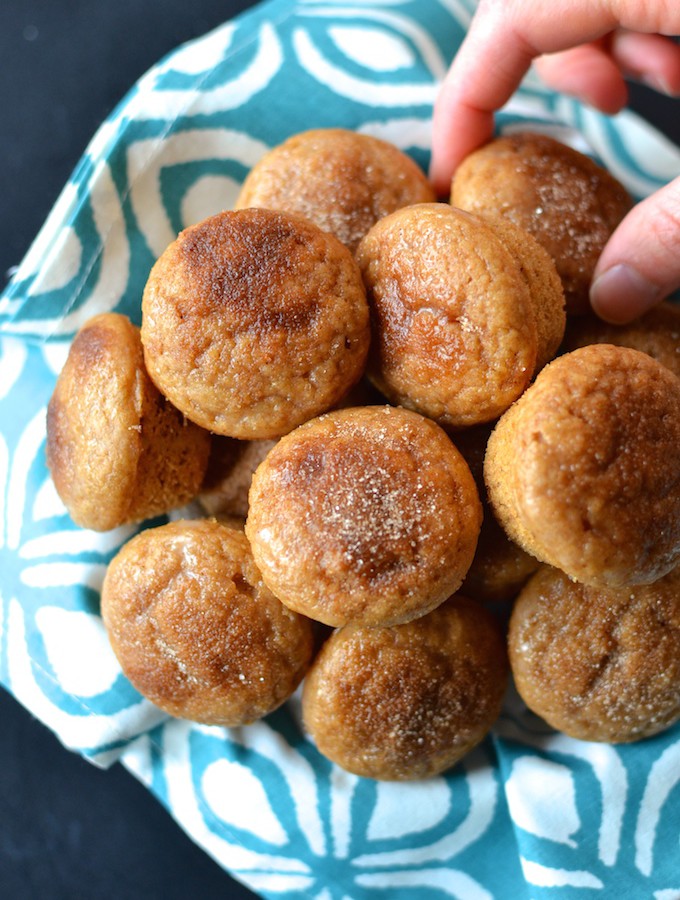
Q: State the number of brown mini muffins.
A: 13